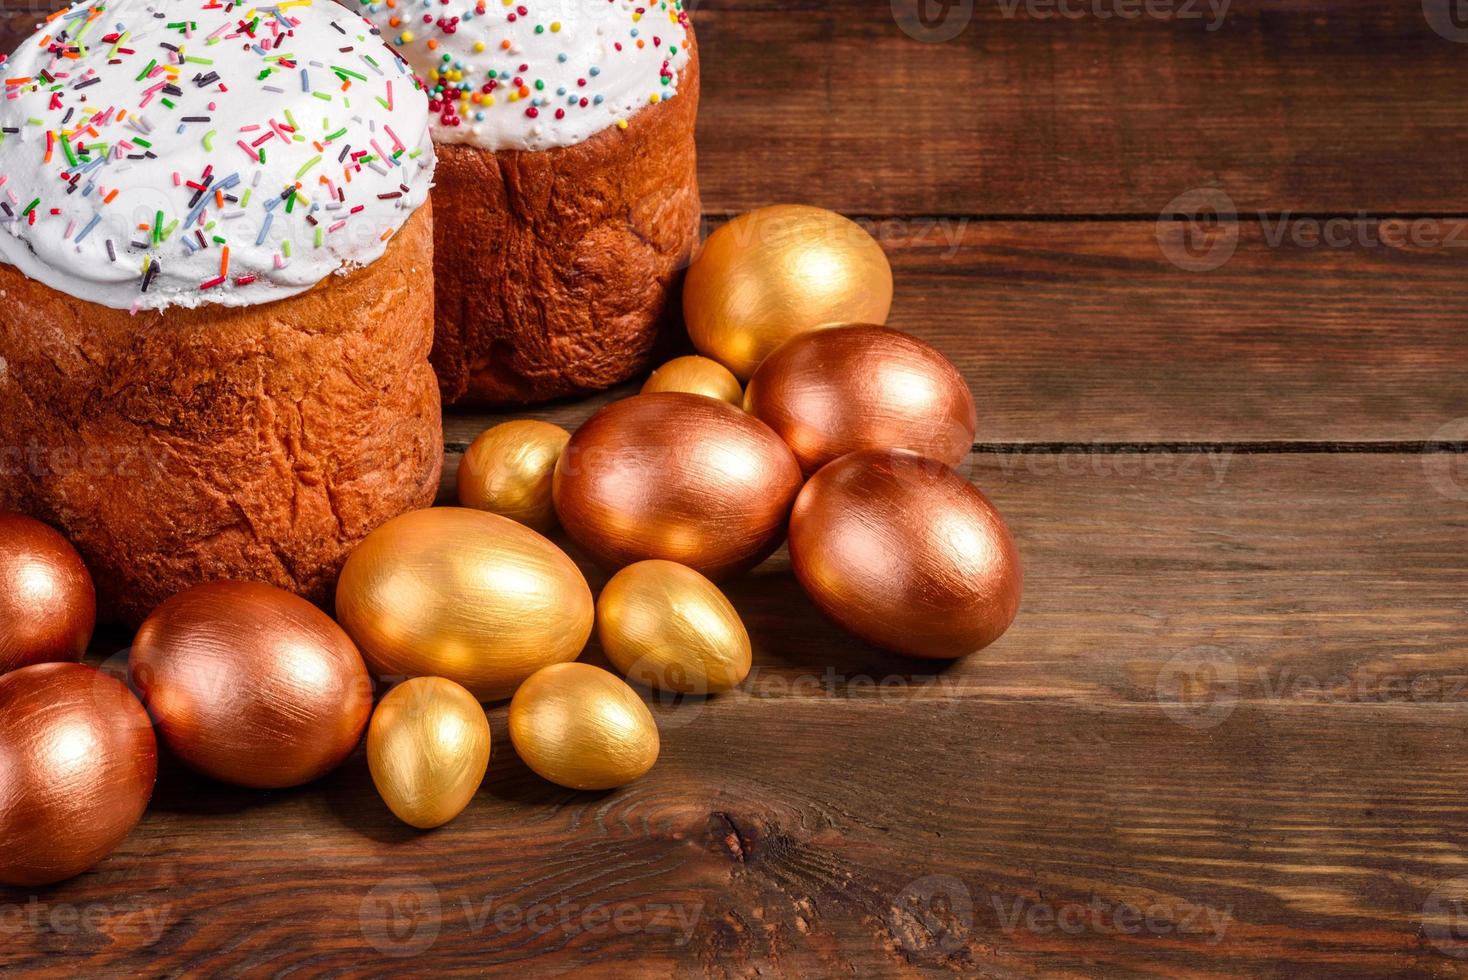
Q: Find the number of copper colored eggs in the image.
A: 6